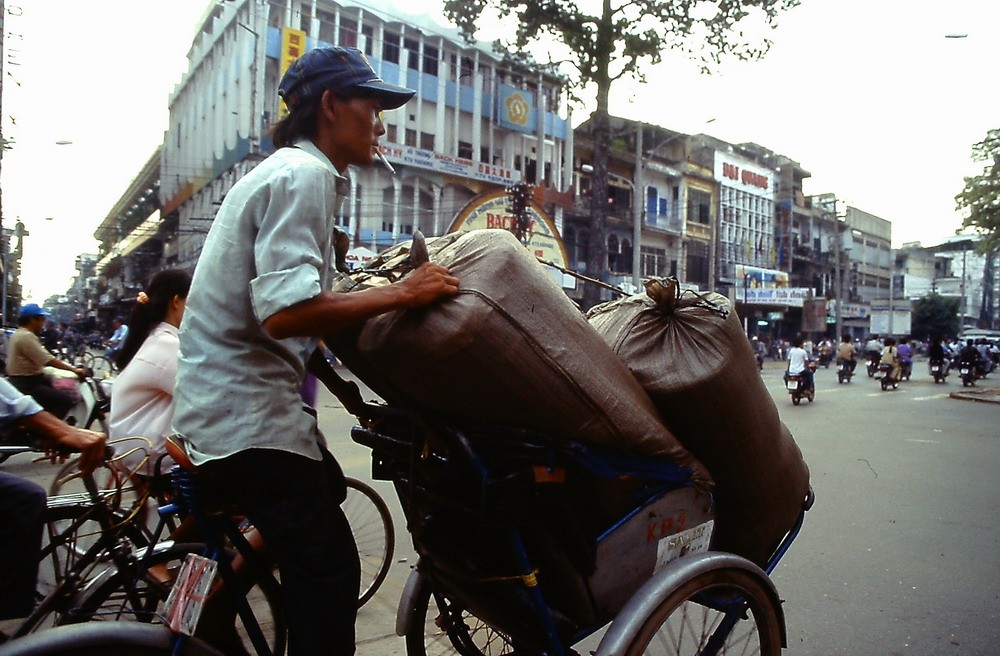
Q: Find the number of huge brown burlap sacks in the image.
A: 2